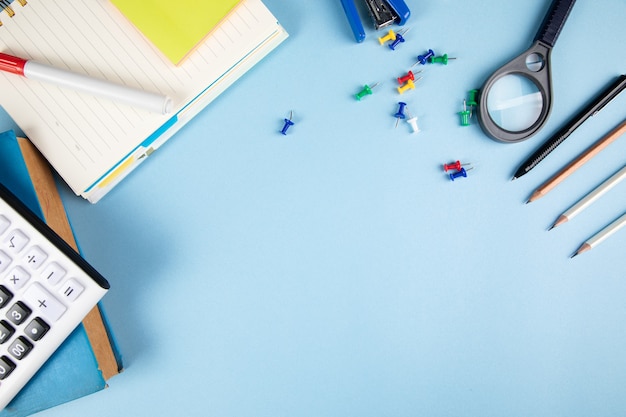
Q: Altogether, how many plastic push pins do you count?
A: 14